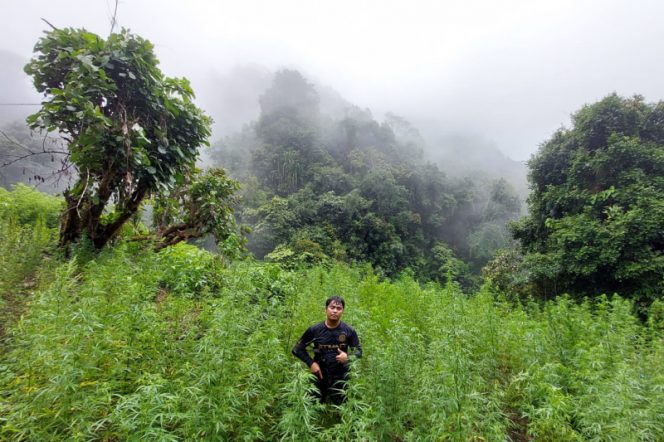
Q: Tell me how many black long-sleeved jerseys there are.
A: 1